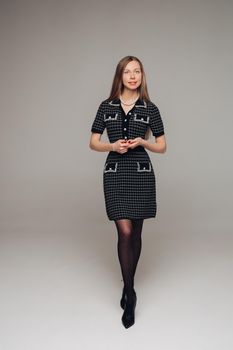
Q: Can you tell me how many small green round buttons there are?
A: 0